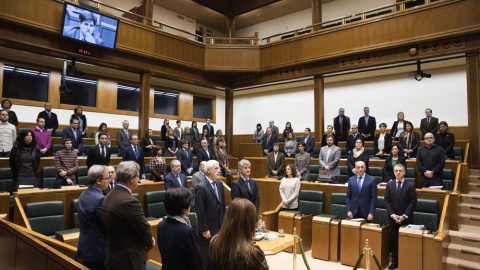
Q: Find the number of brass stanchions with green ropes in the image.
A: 2